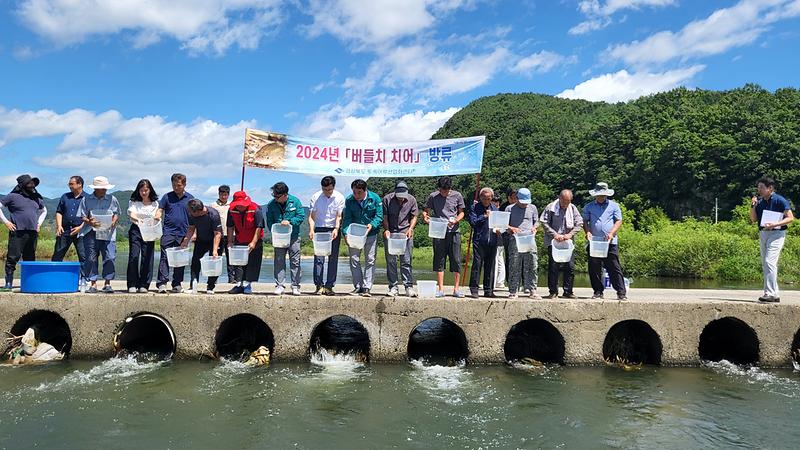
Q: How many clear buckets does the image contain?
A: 15